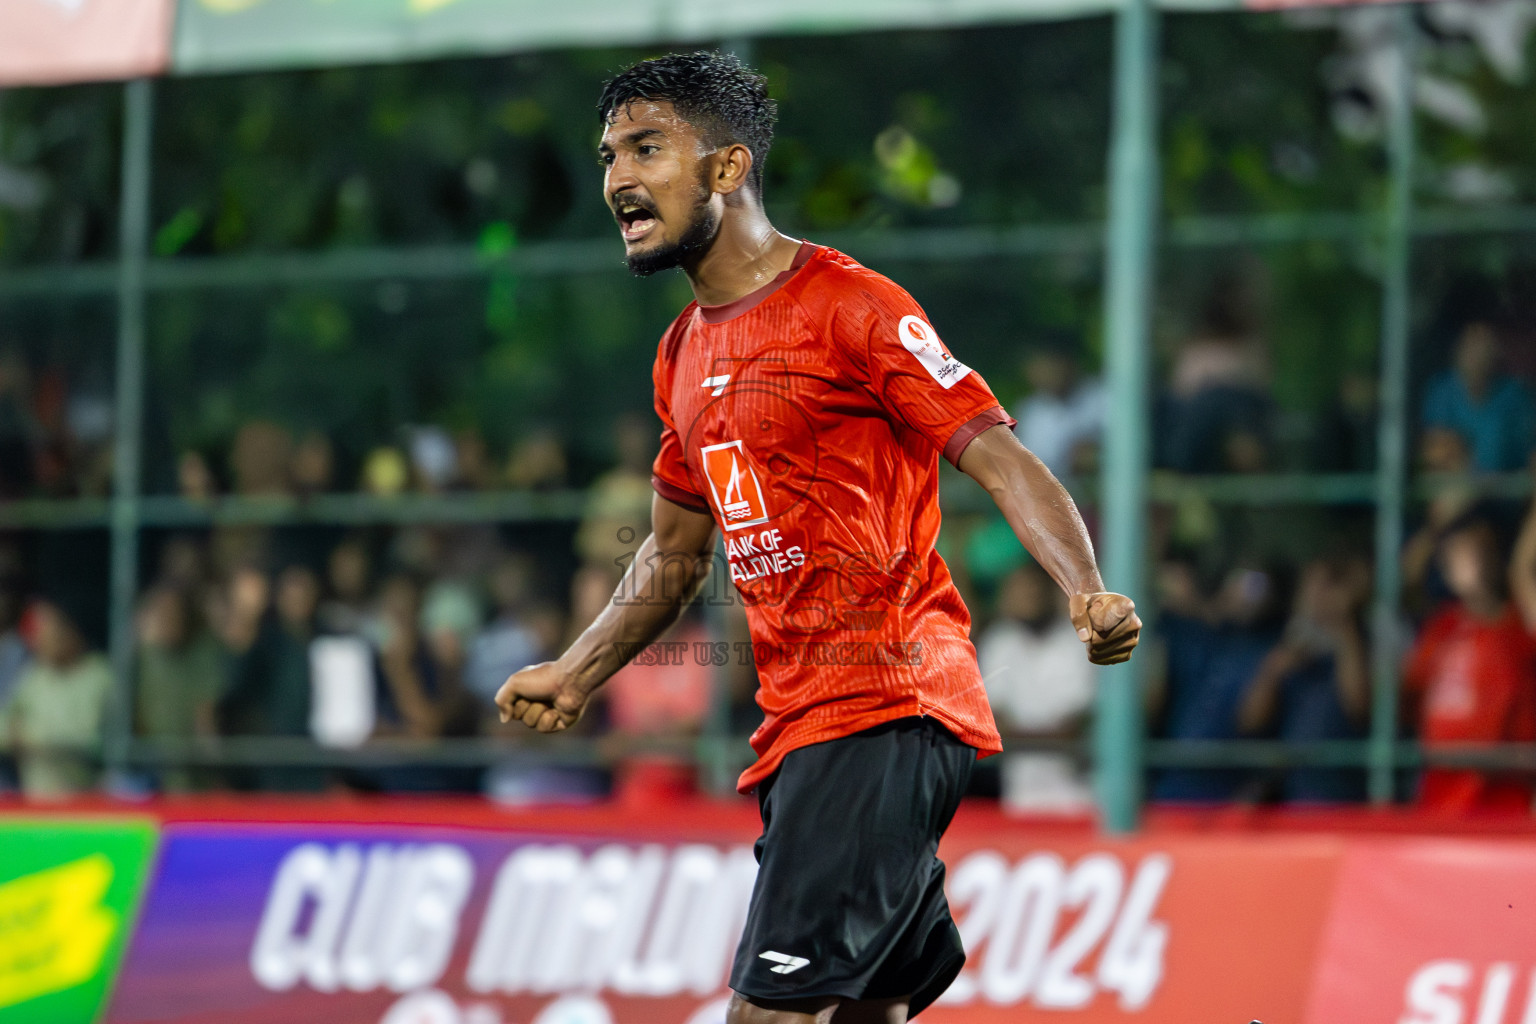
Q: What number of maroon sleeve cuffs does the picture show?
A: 2